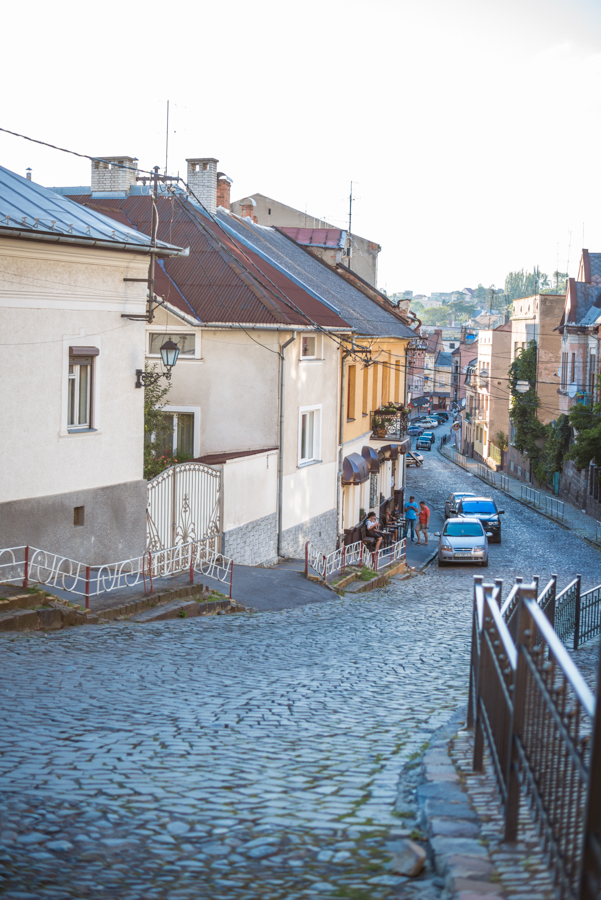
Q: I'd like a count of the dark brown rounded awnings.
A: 4